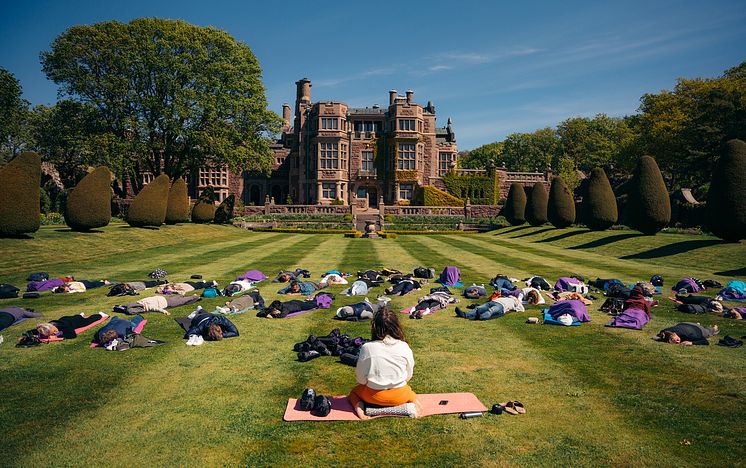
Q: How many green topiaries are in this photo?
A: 12